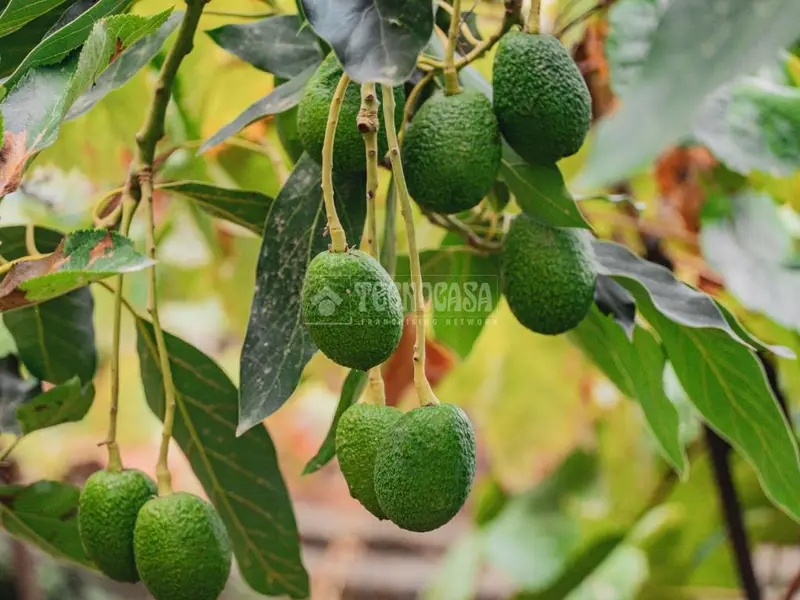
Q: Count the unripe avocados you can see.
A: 9